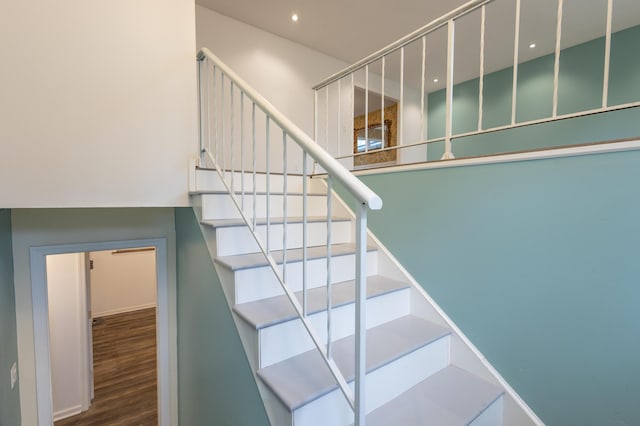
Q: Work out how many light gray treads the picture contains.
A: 6